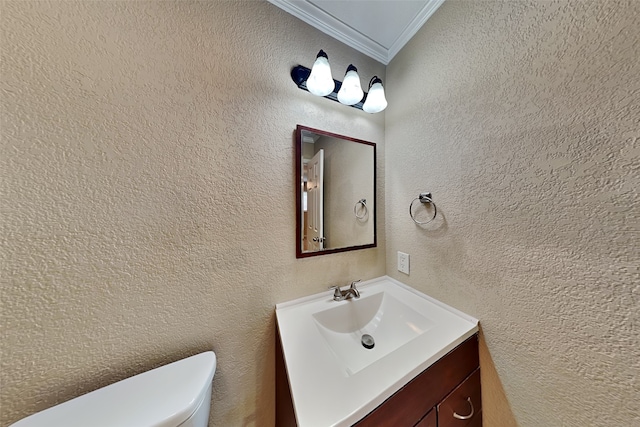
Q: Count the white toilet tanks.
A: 1